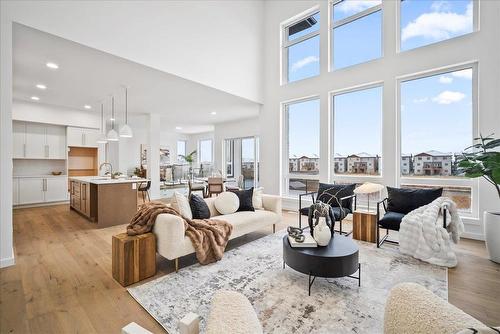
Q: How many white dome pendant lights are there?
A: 3